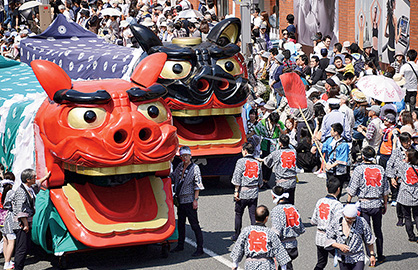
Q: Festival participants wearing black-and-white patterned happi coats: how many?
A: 12